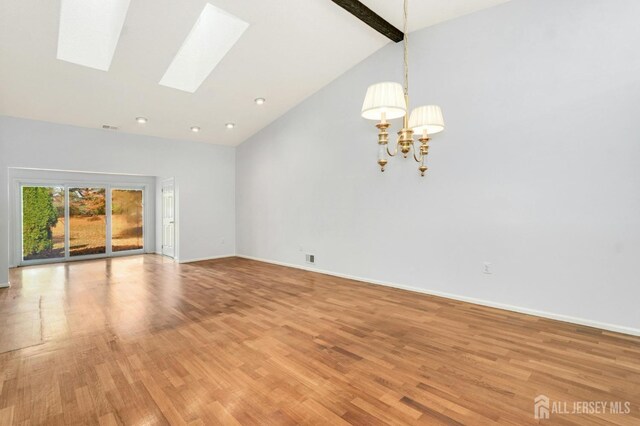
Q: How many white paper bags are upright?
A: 0